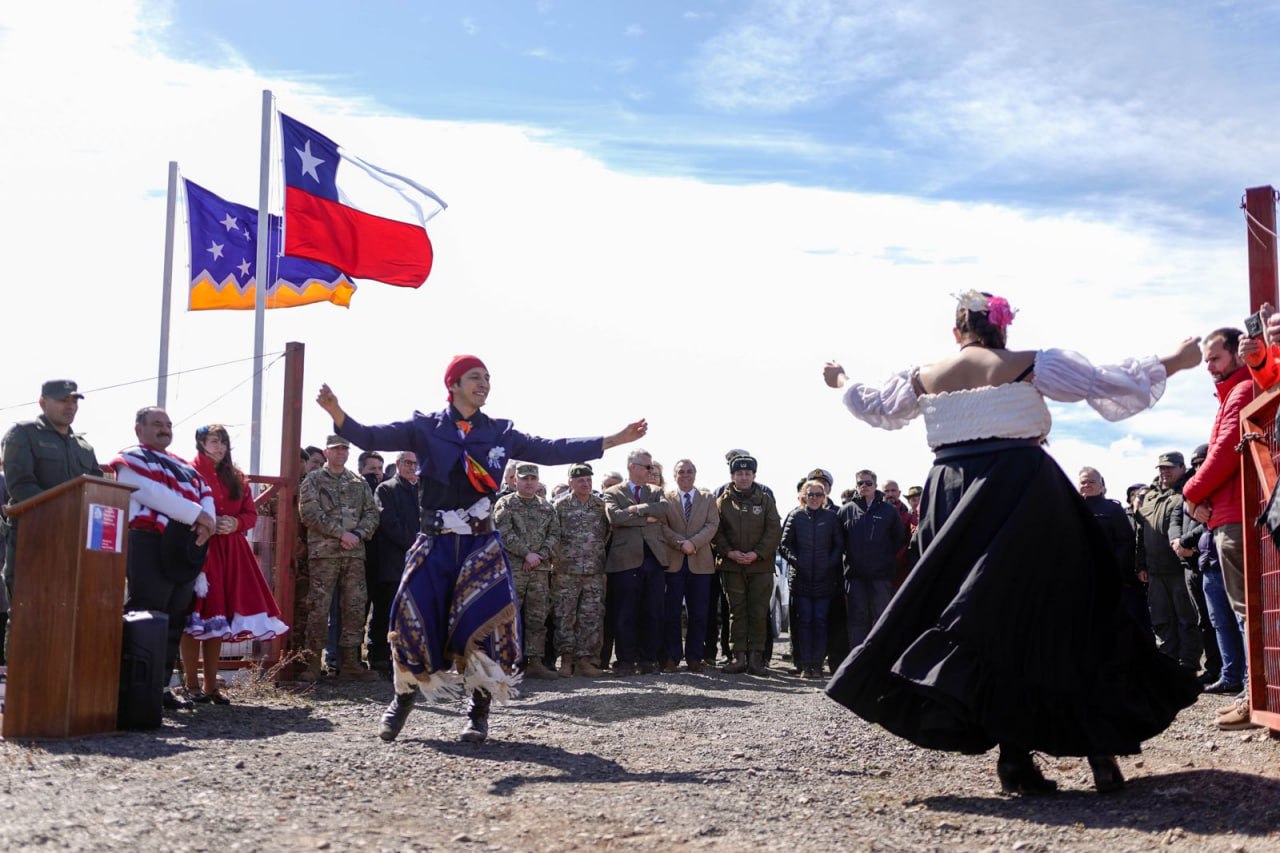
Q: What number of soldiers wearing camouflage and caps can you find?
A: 3